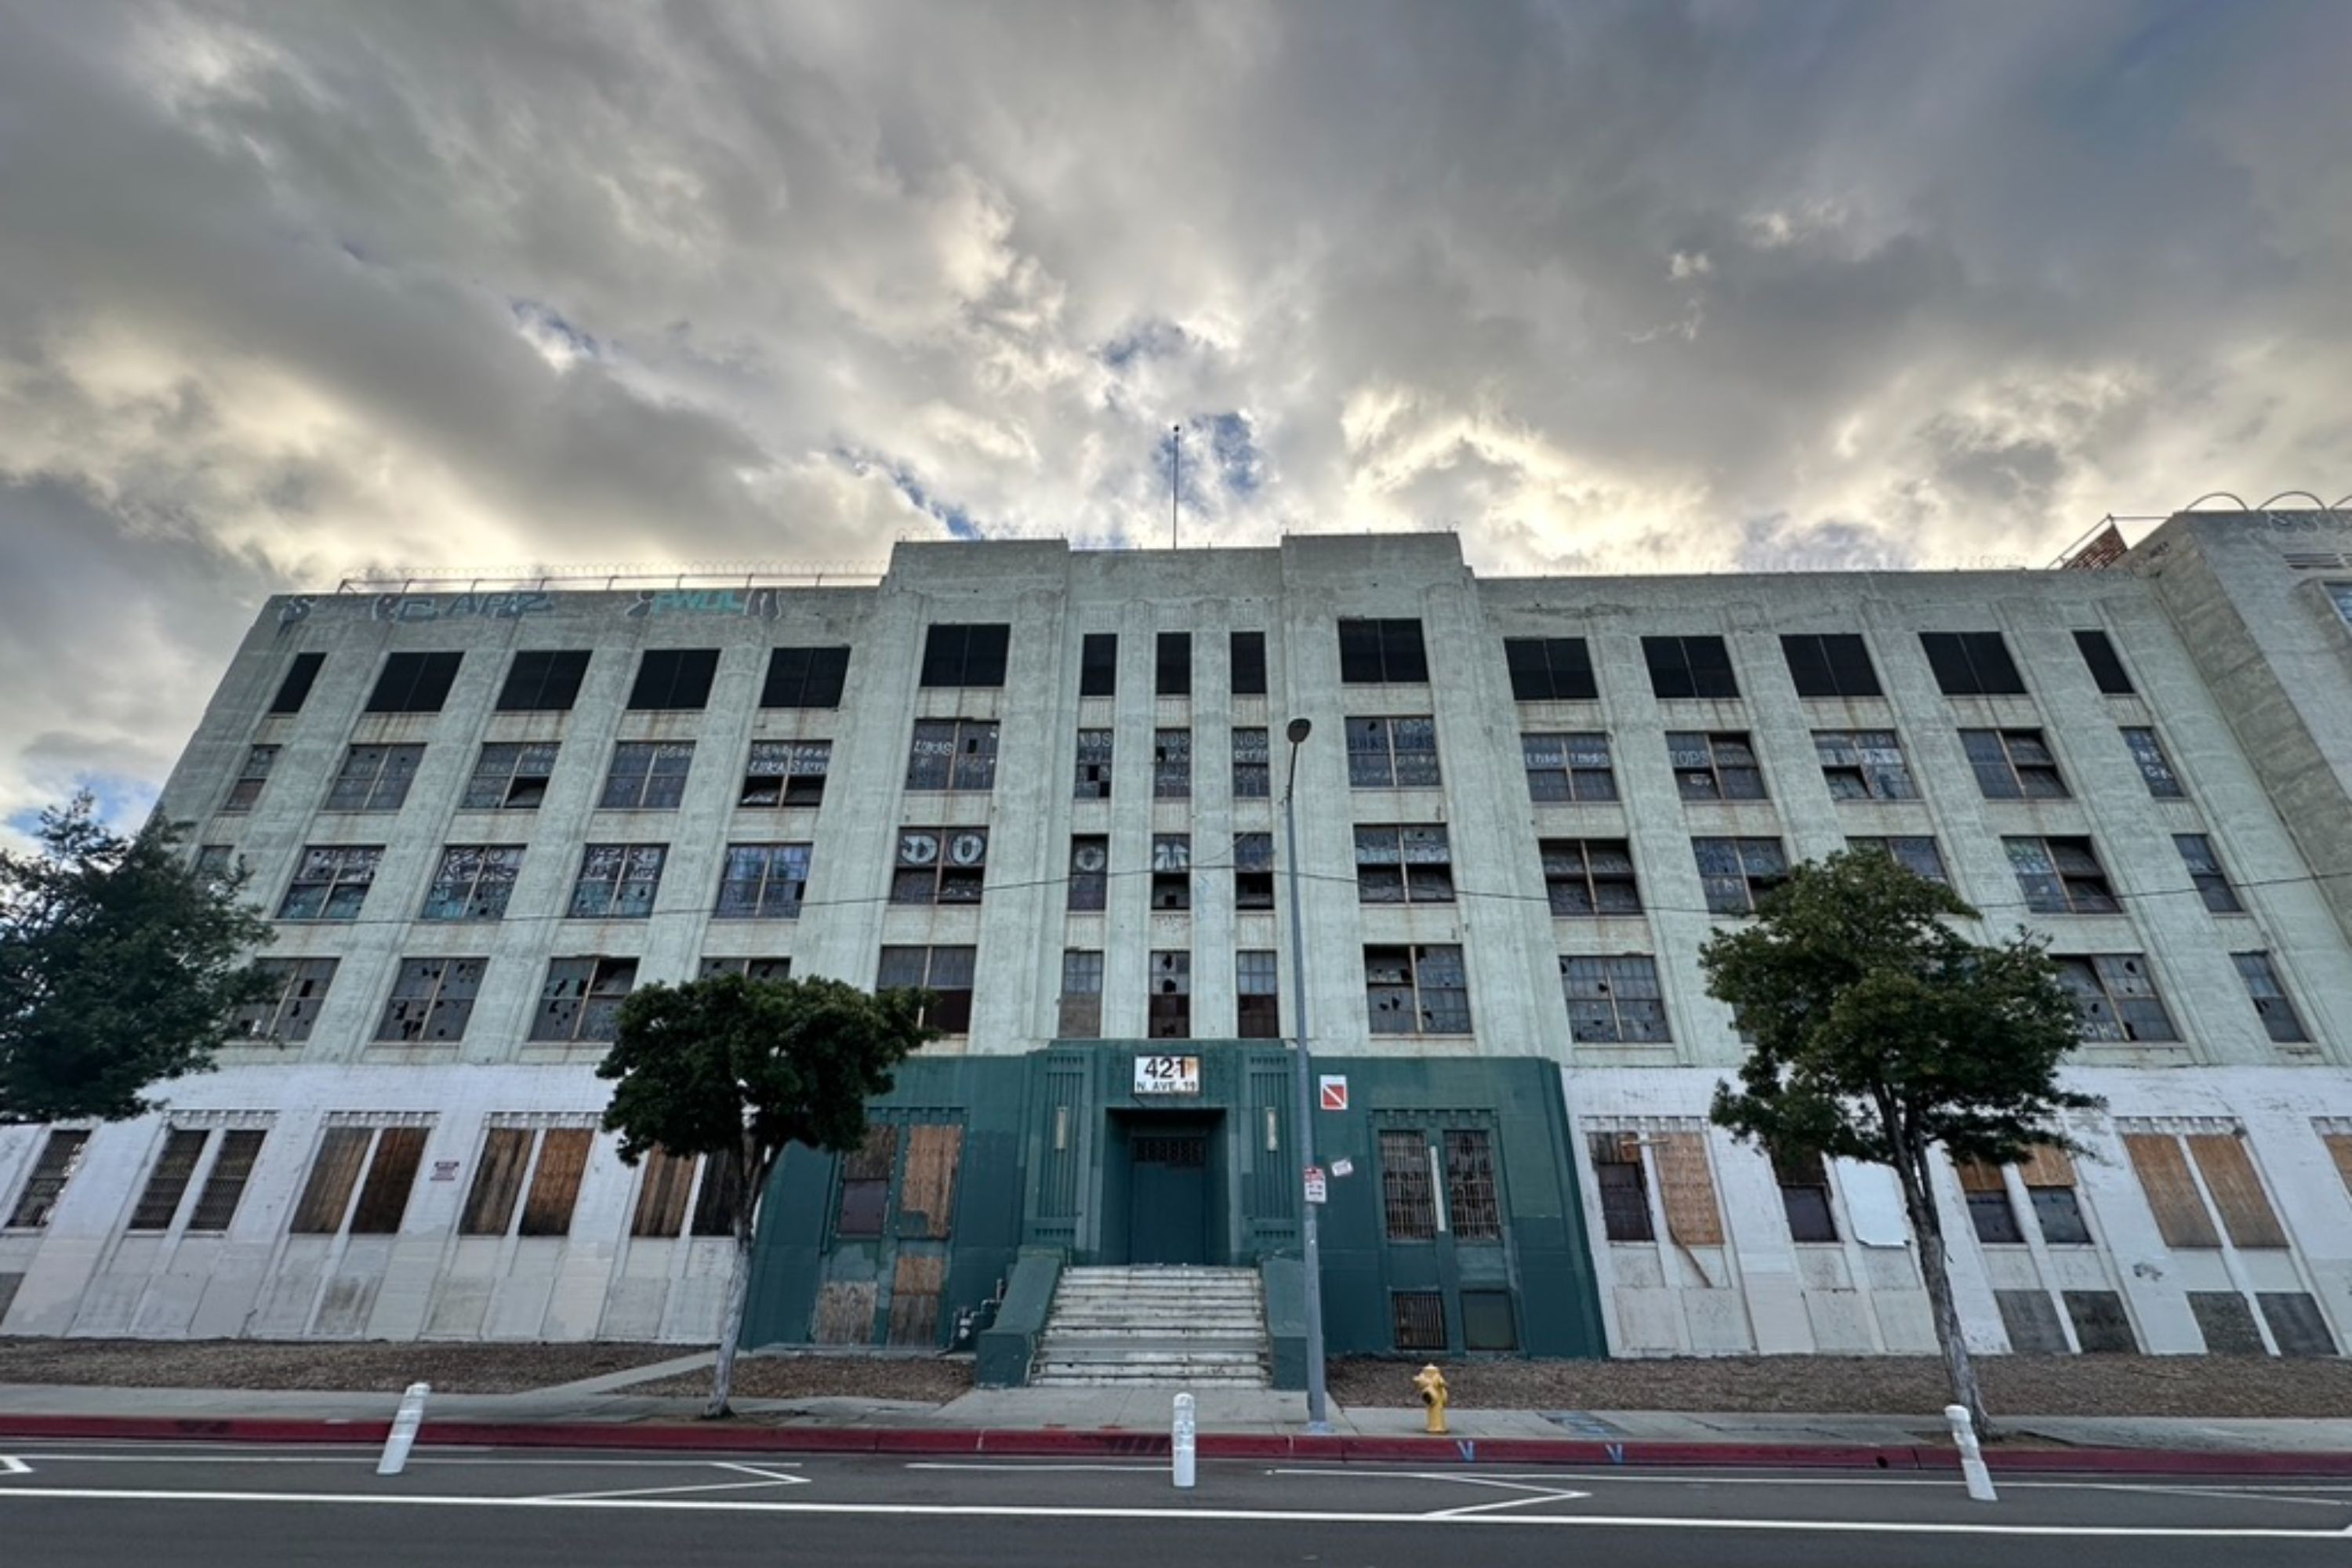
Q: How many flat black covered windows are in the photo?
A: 15